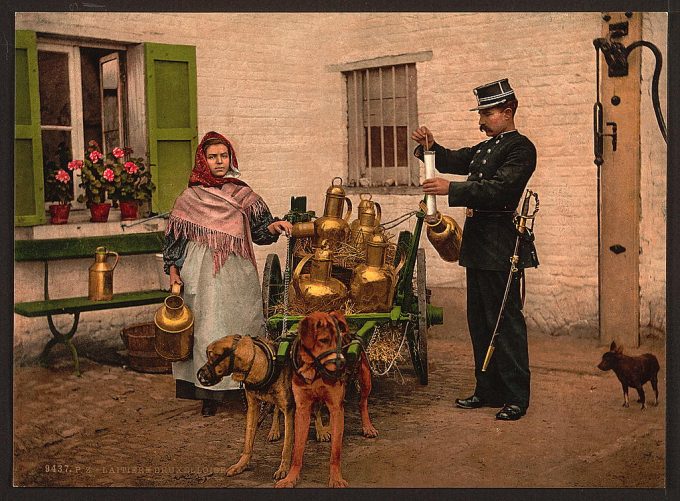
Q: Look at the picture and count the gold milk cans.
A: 7